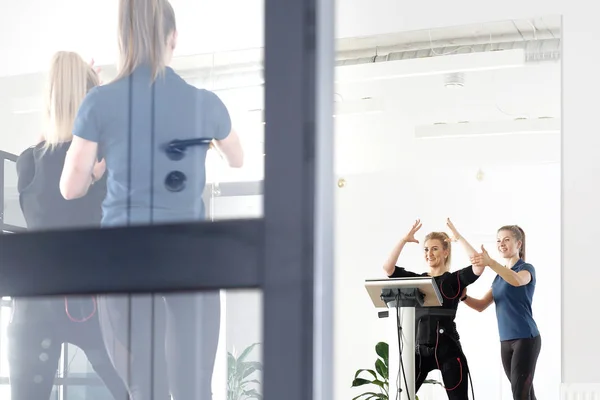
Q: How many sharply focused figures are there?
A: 2